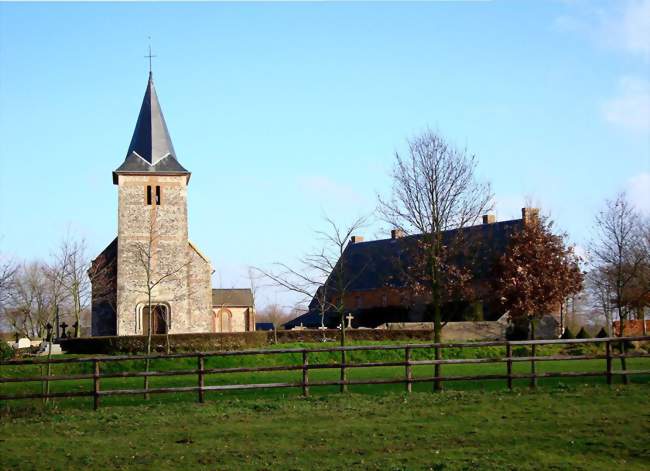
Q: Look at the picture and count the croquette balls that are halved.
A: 0